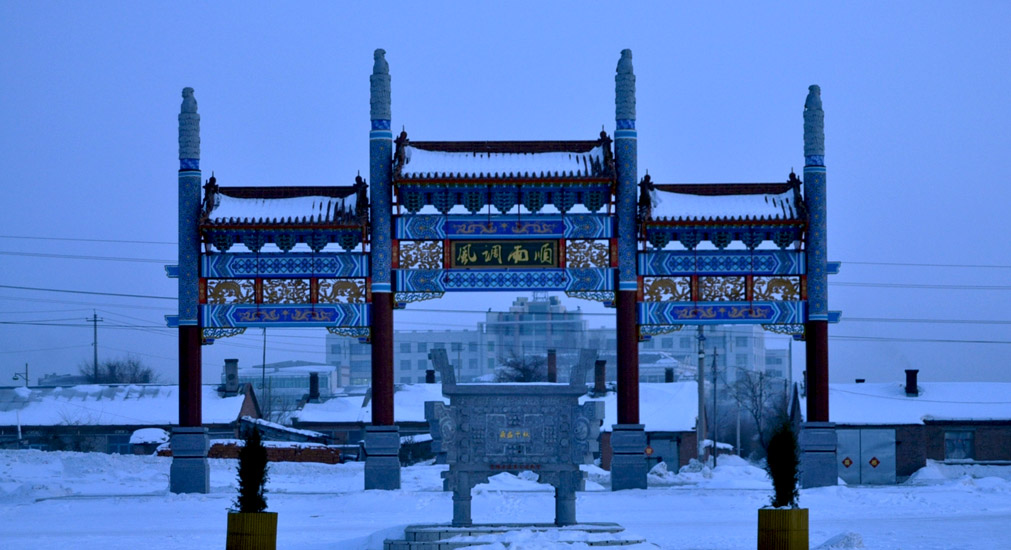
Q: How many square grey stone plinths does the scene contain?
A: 4